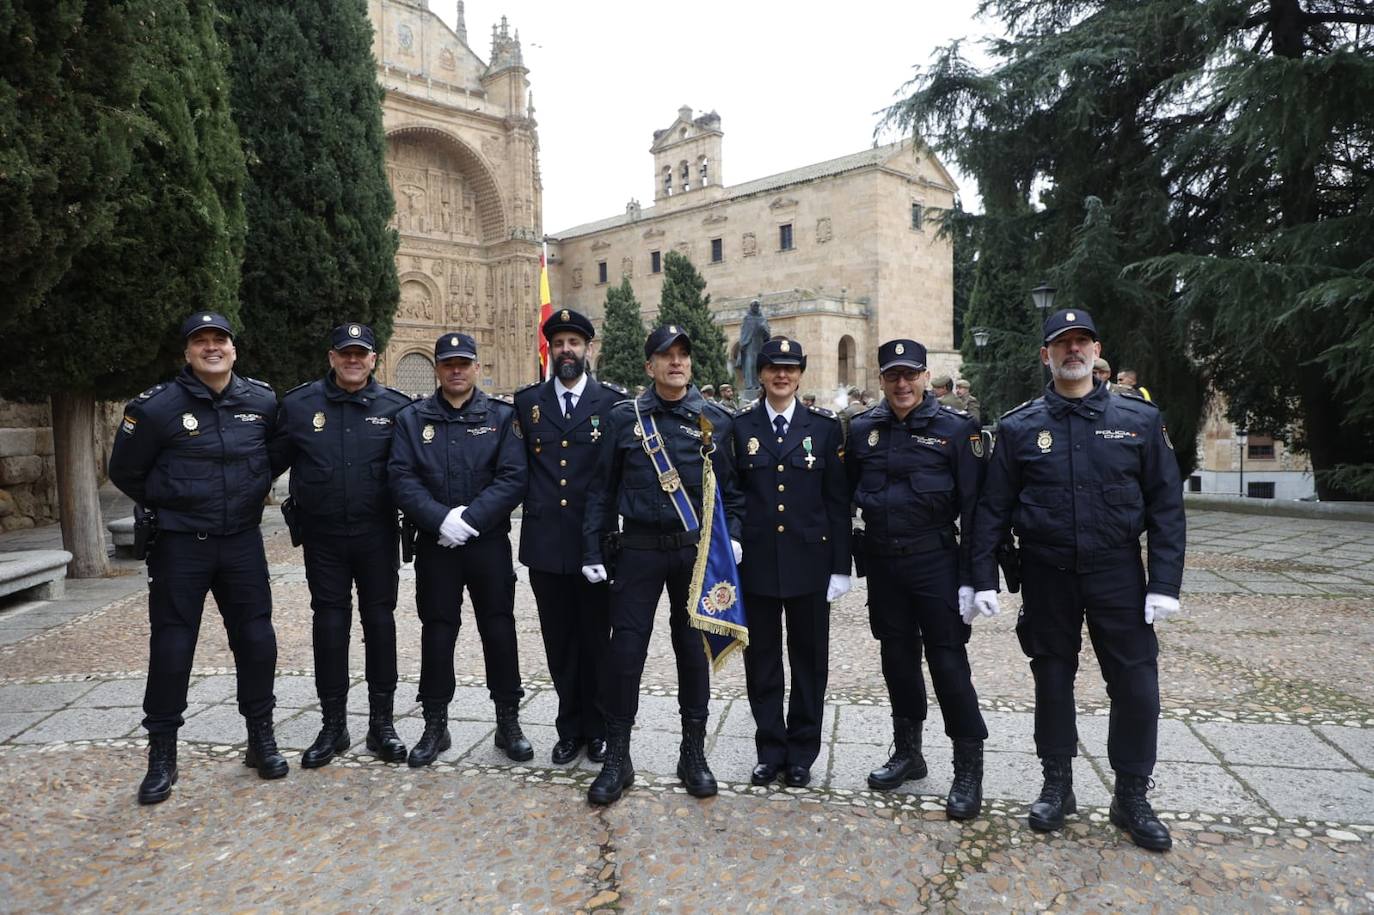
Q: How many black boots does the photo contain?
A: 12